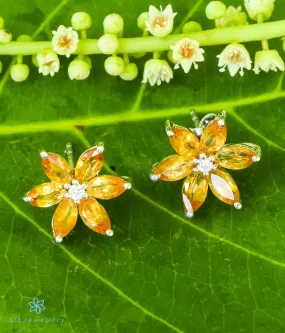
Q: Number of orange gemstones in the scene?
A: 12